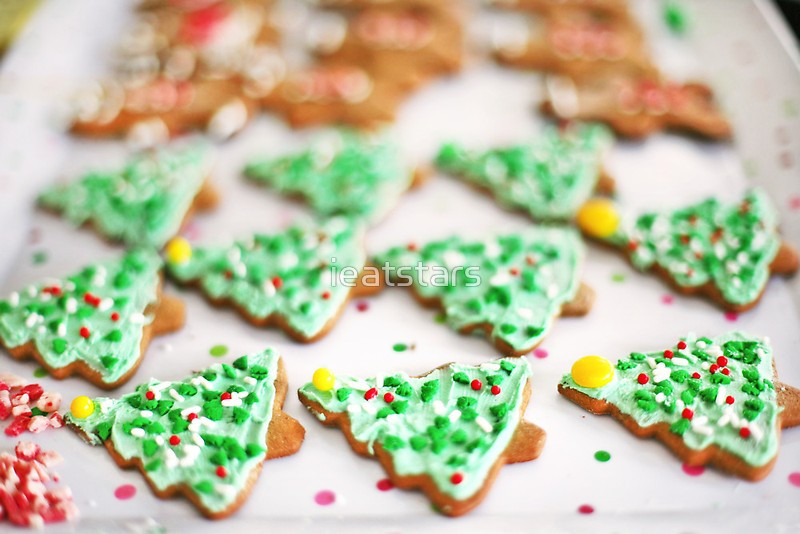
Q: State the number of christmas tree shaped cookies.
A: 10